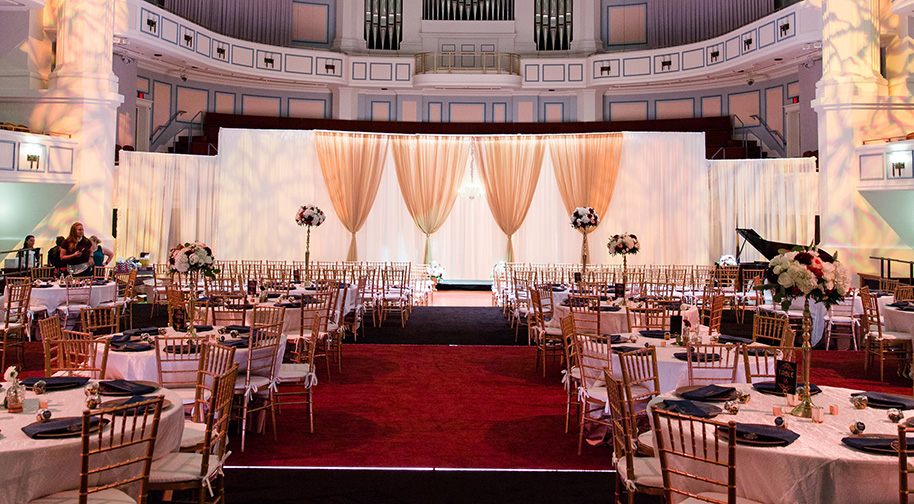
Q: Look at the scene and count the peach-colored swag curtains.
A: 4